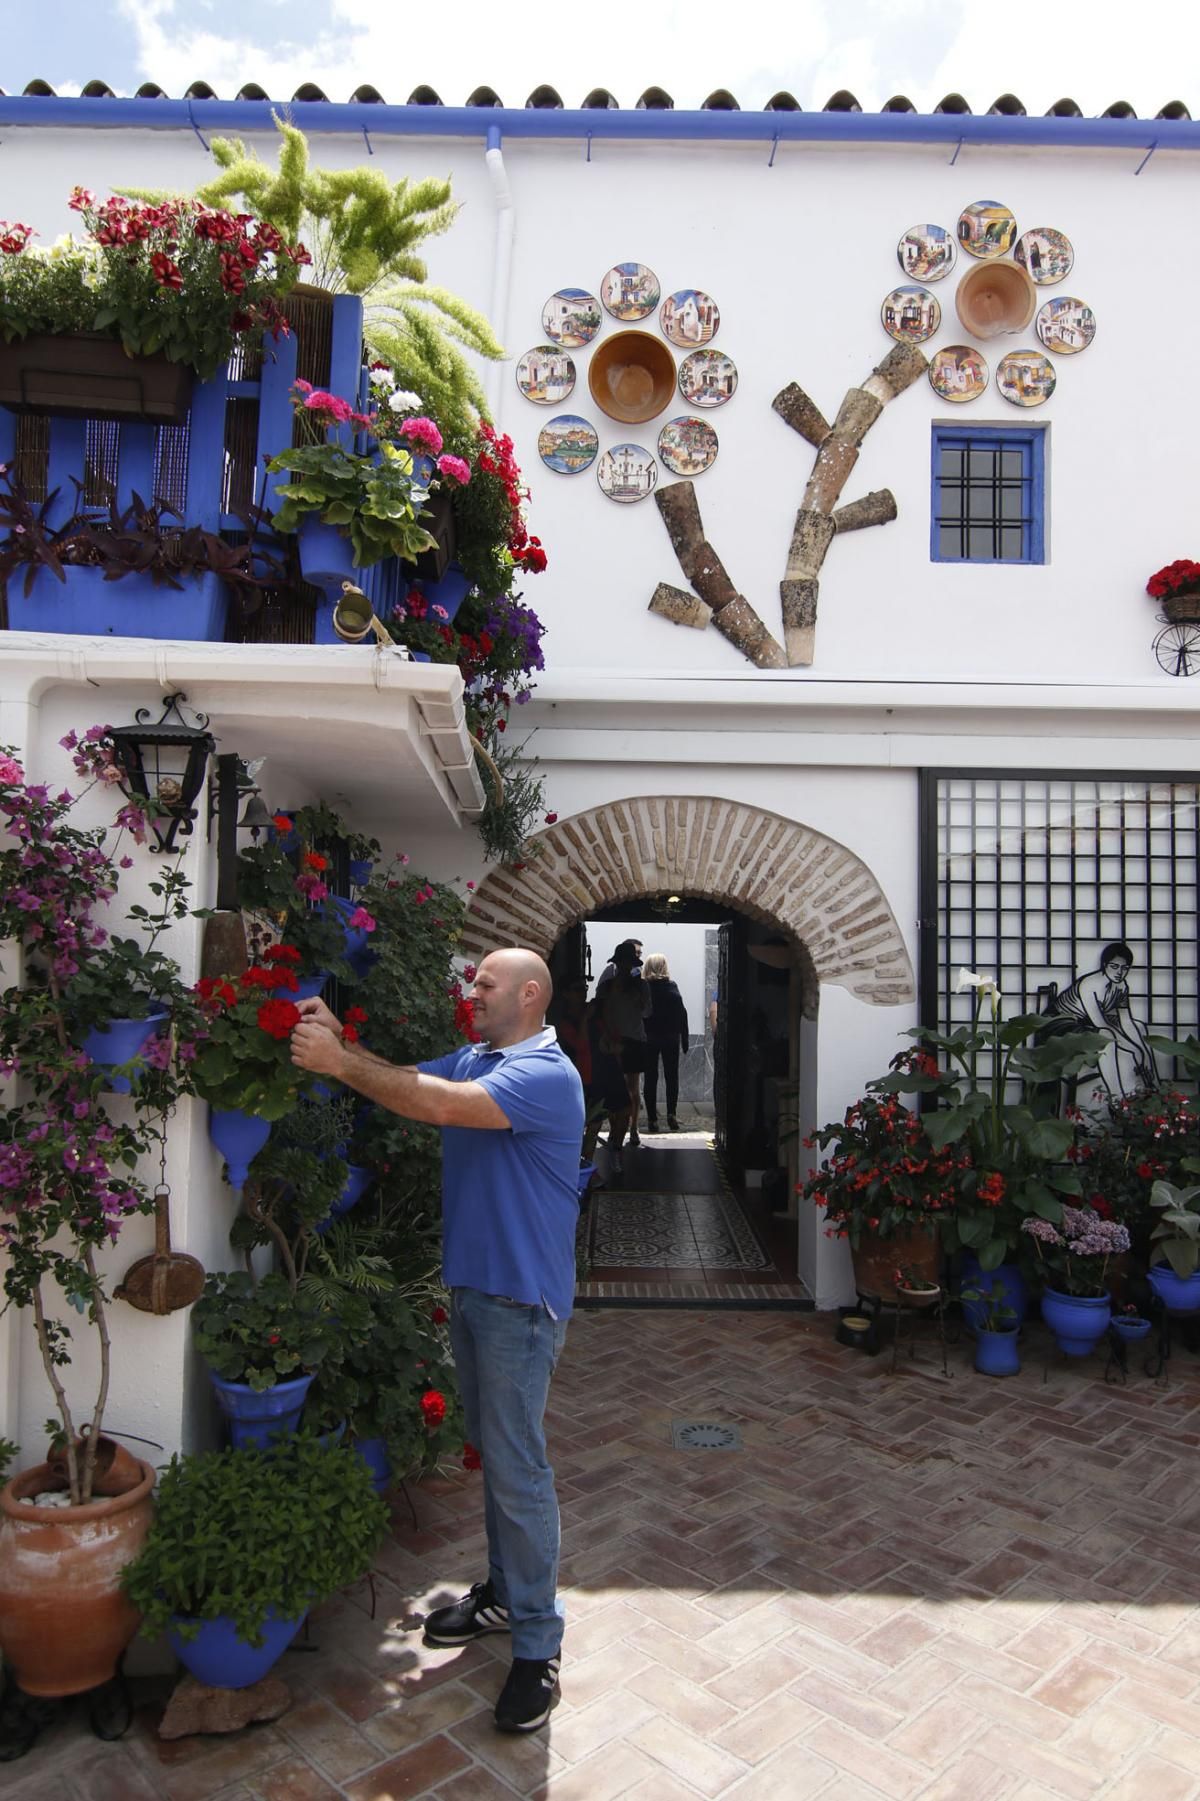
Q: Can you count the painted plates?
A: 15